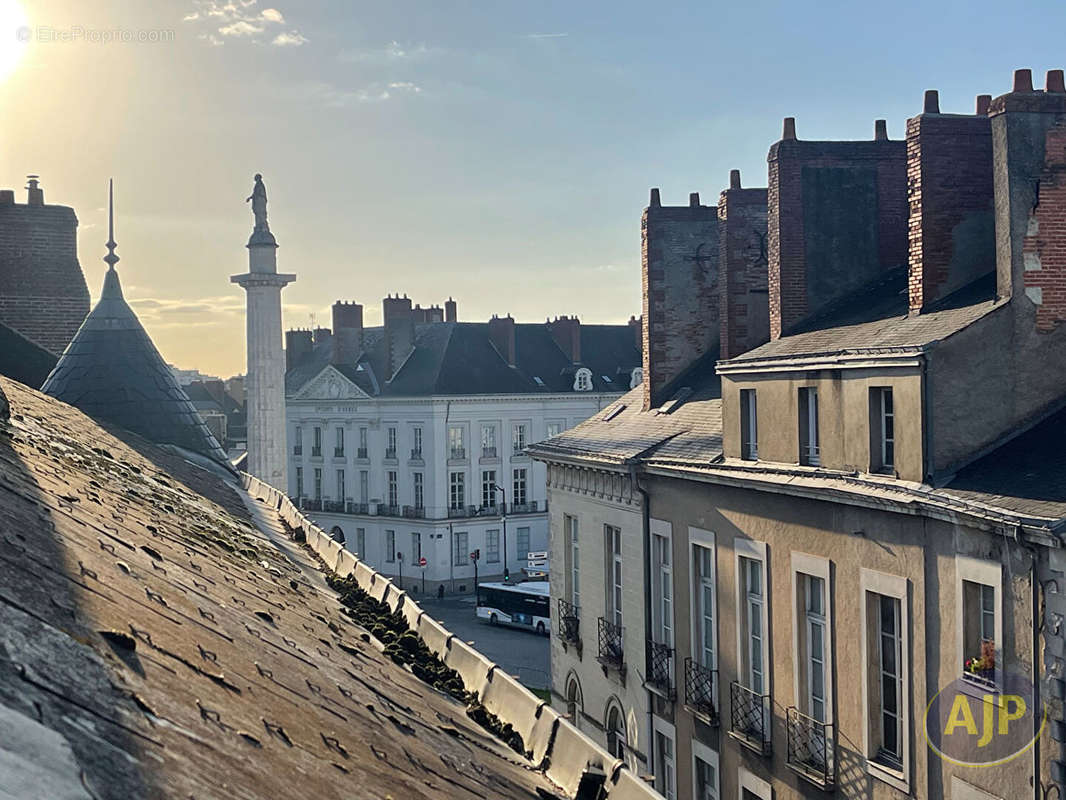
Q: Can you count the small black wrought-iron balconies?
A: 6